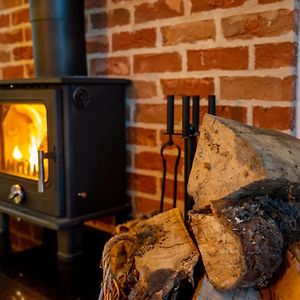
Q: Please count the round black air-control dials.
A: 1